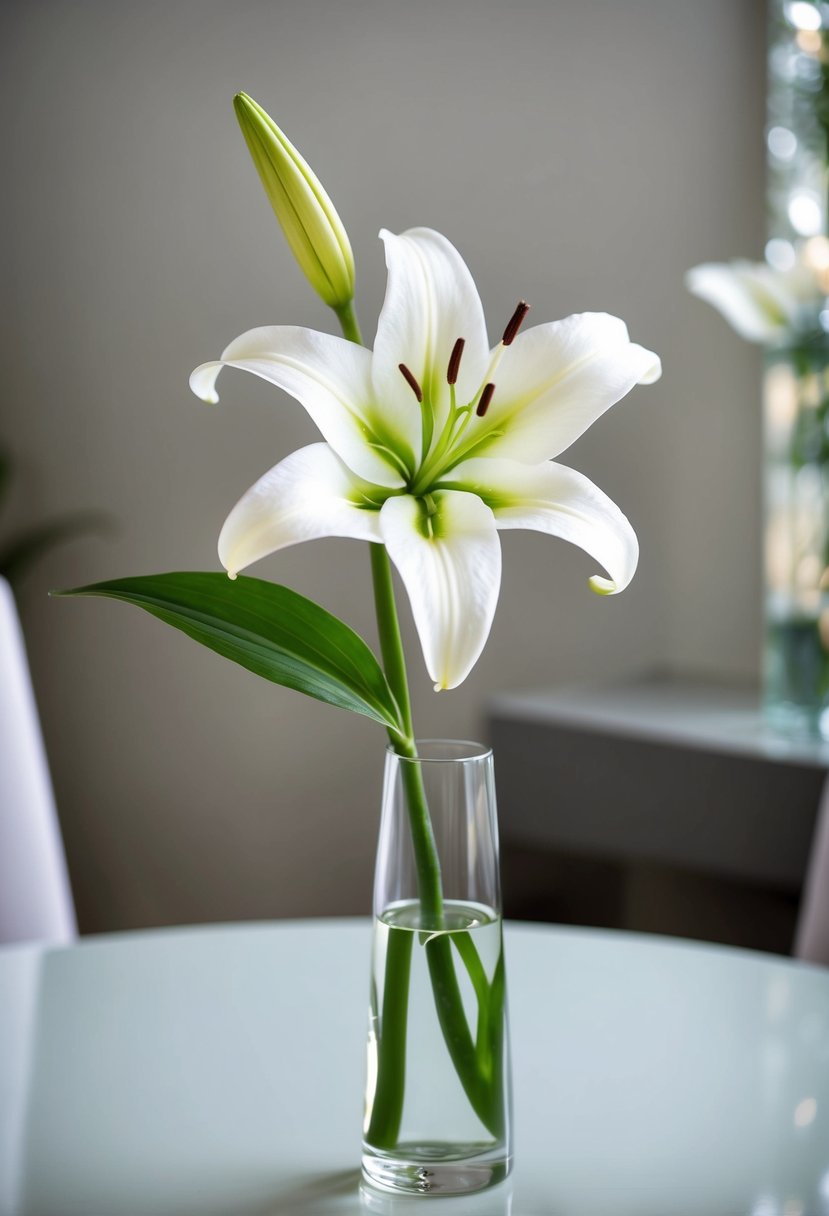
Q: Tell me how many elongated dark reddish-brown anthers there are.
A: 4